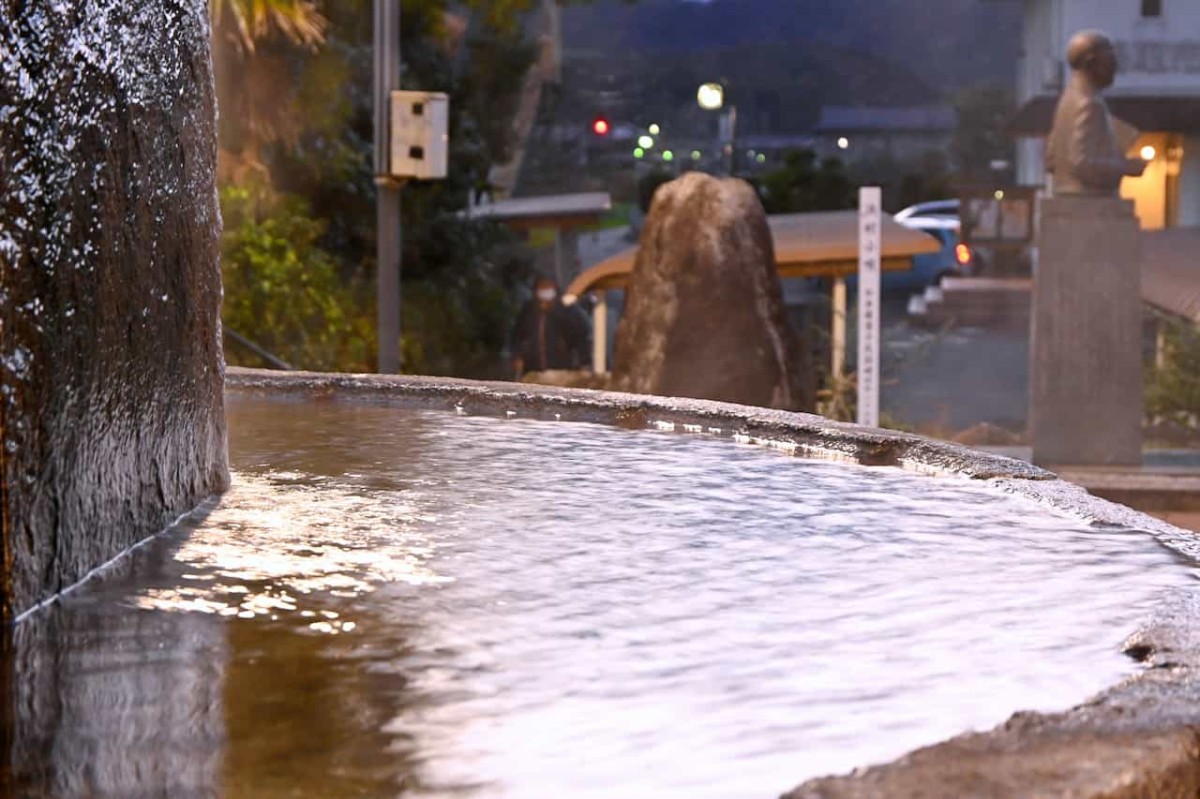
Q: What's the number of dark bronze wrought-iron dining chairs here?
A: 0